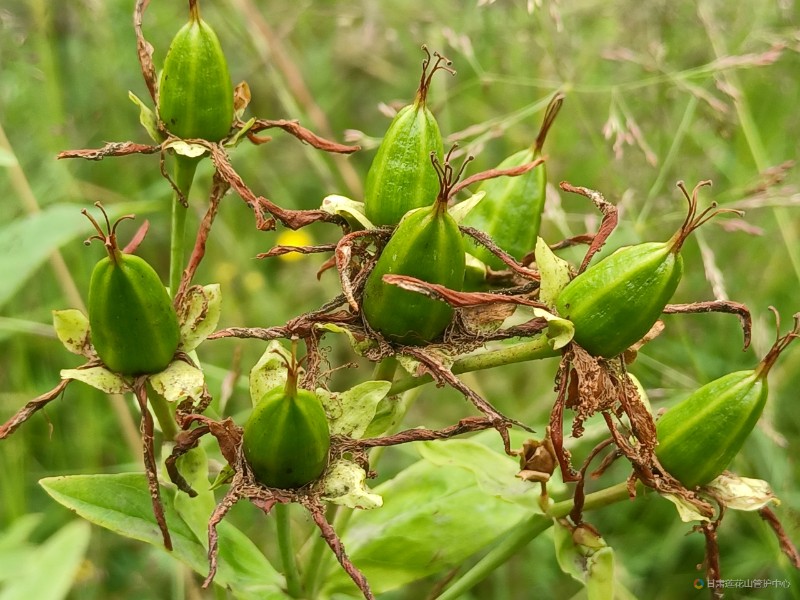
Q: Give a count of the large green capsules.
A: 8